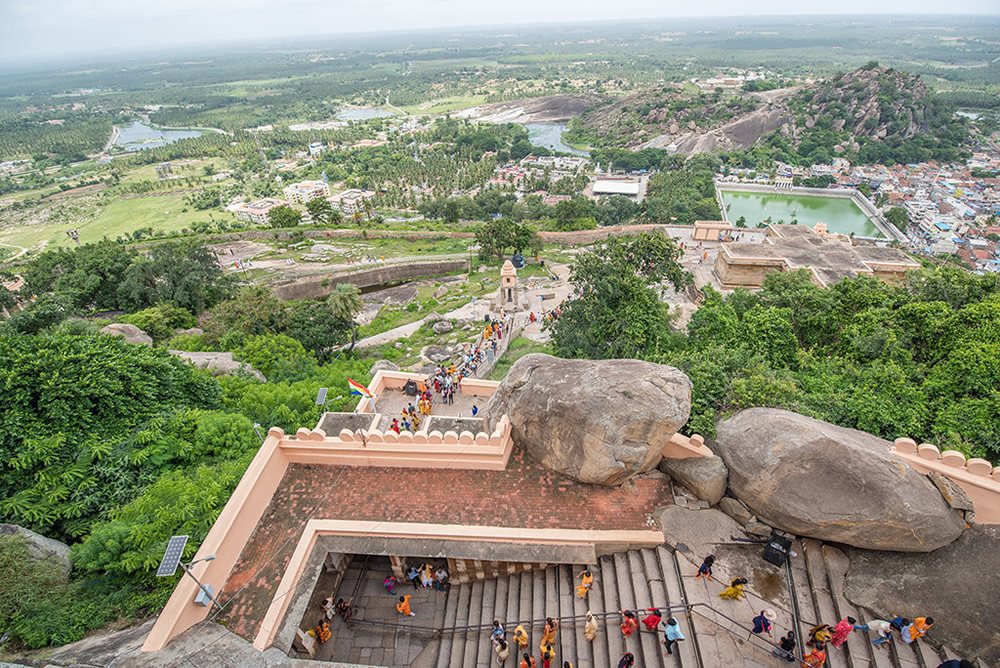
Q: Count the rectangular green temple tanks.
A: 1